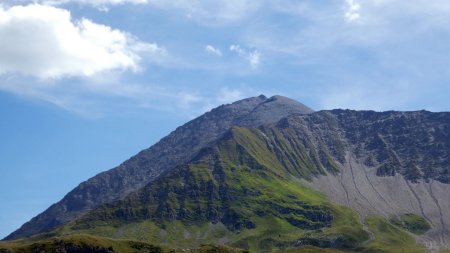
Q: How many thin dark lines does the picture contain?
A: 5